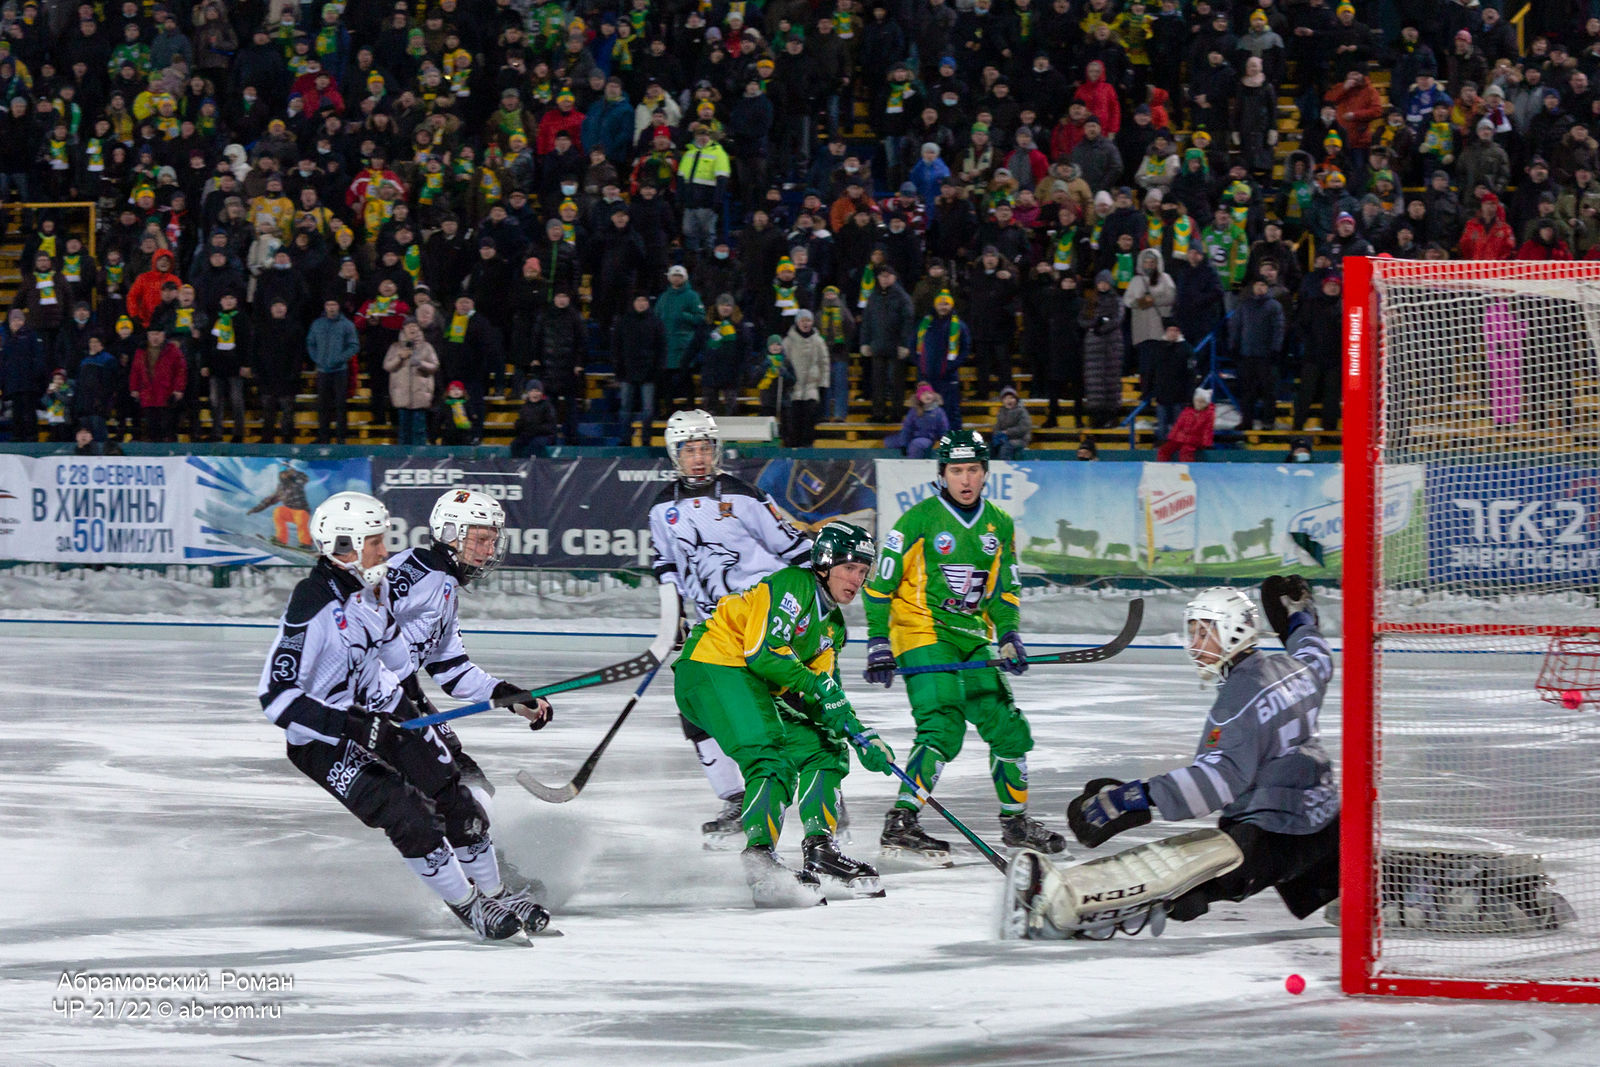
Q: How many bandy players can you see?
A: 6